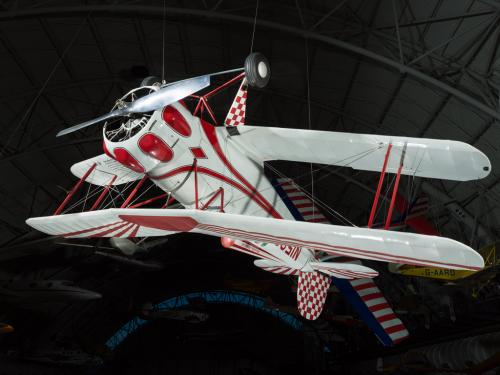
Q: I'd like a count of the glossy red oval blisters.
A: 3